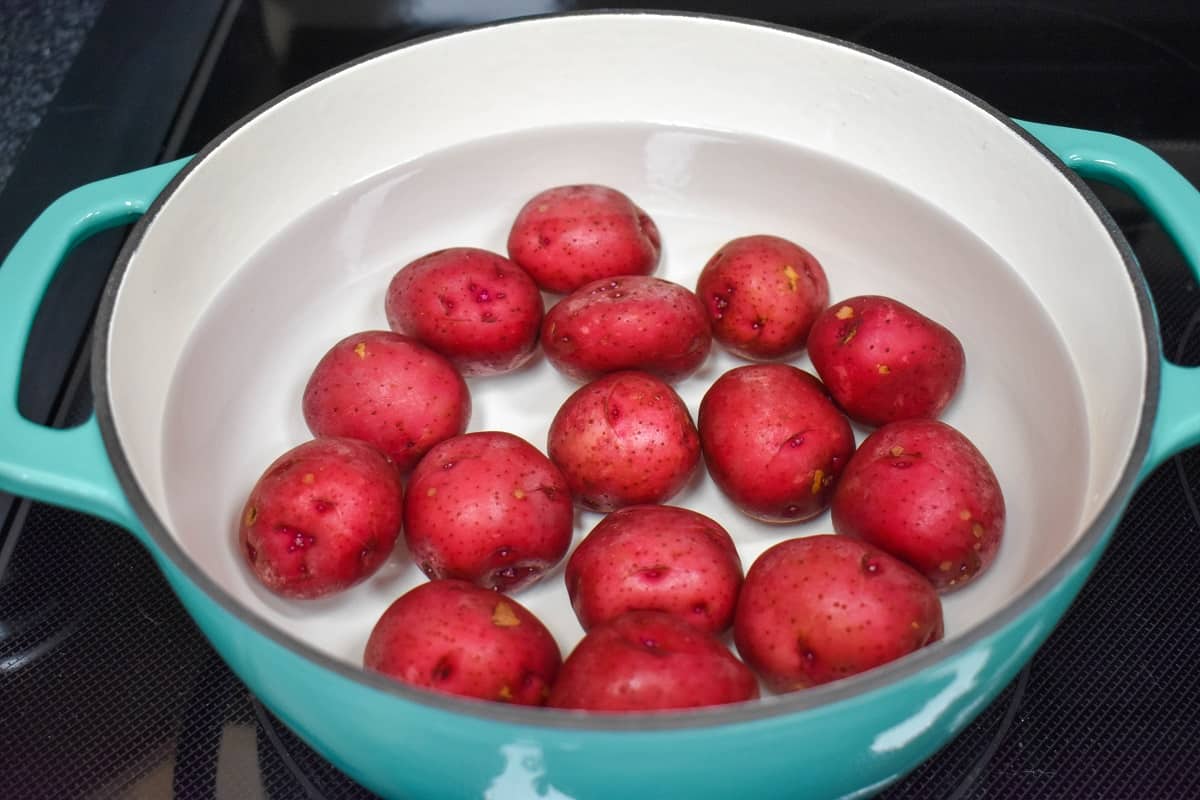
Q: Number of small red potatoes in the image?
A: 15